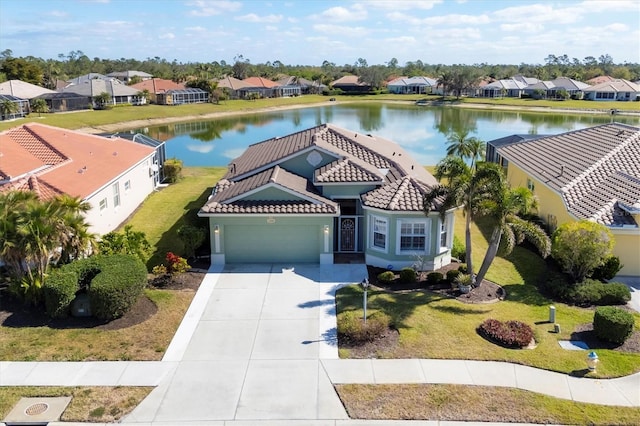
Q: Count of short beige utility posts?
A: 2